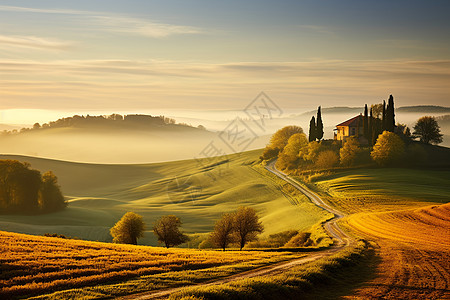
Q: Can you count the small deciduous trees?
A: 4